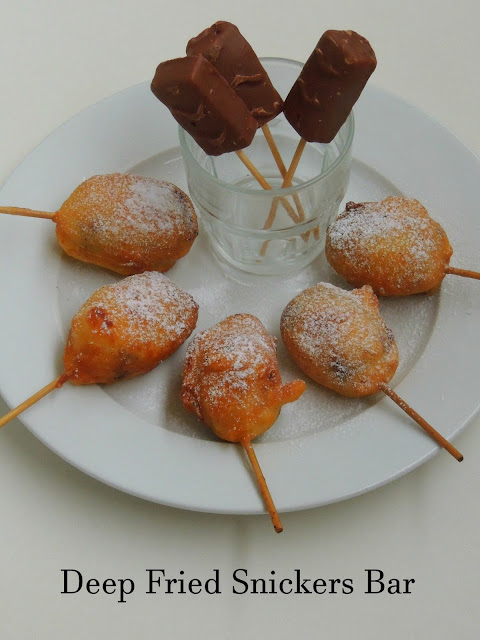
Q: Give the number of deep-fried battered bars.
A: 5